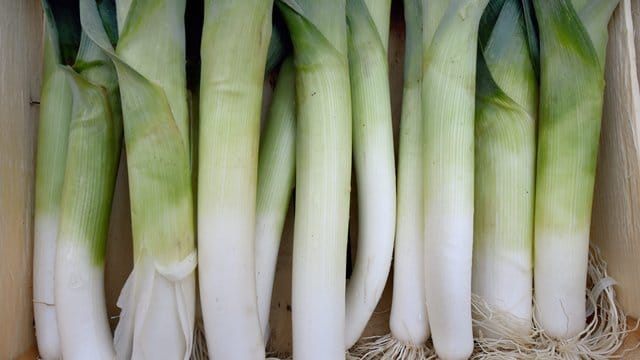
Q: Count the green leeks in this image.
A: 11